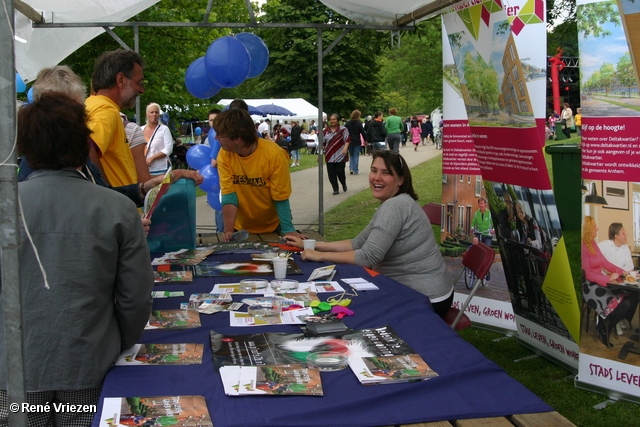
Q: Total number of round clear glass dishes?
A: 4